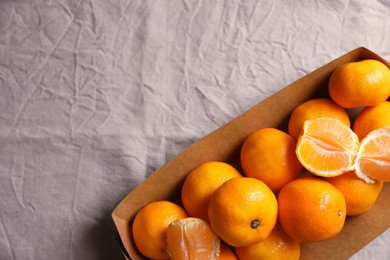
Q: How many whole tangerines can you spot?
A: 11